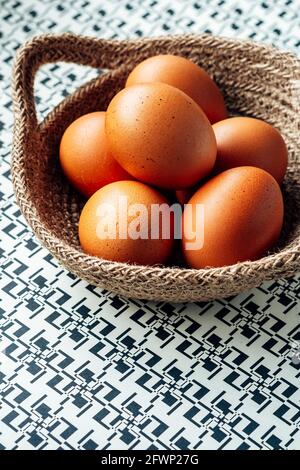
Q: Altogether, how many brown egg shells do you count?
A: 6